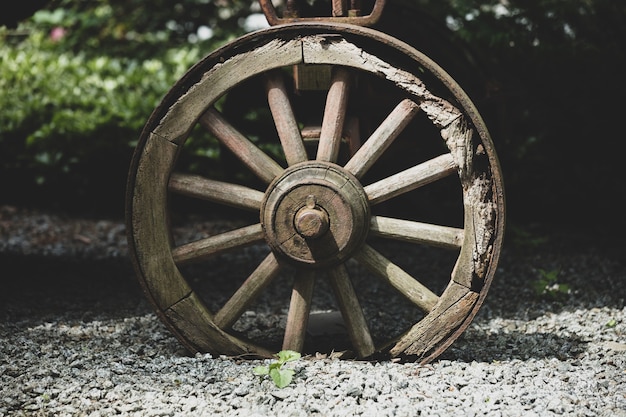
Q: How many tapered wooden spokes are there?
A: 12